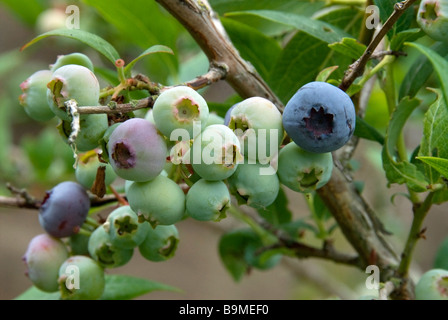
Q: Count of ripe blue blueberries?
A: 2